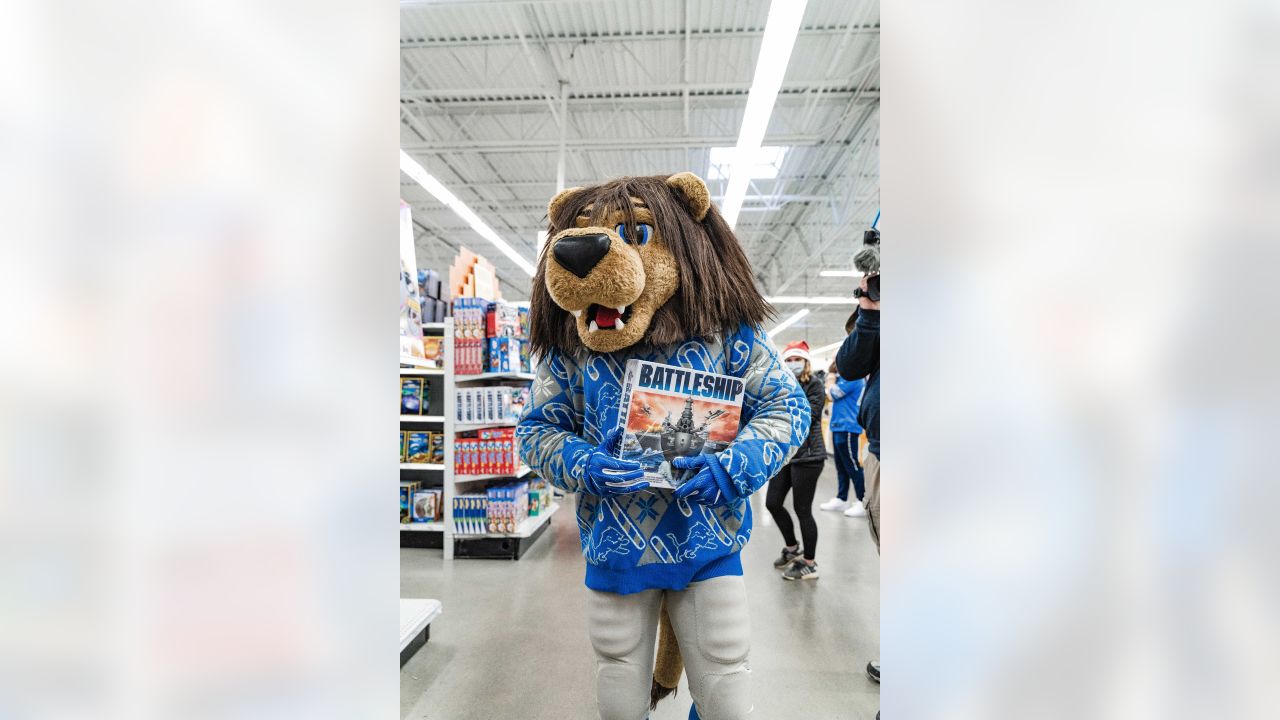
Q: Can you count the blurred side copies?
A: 2